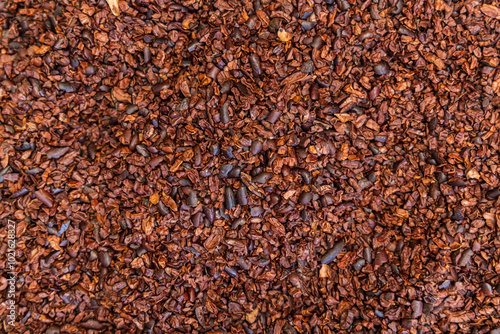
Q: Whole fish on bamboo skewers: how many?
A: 0